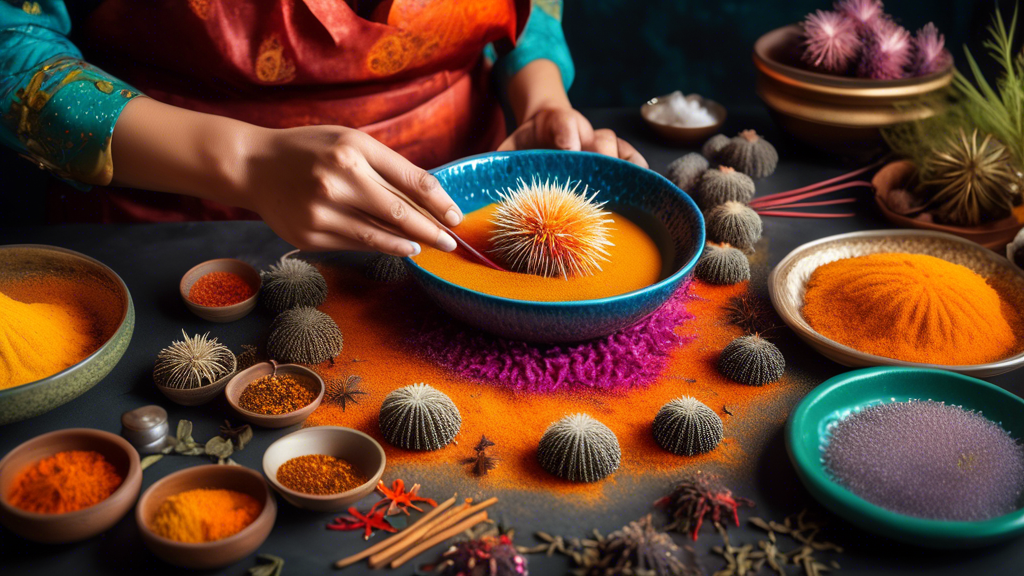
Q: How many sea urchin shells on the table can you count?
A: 13